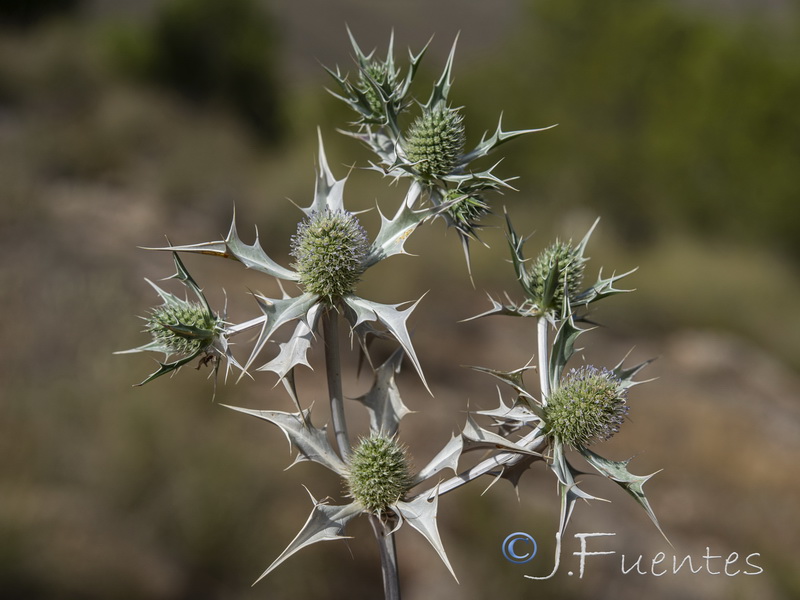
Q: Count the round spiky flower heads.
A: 8